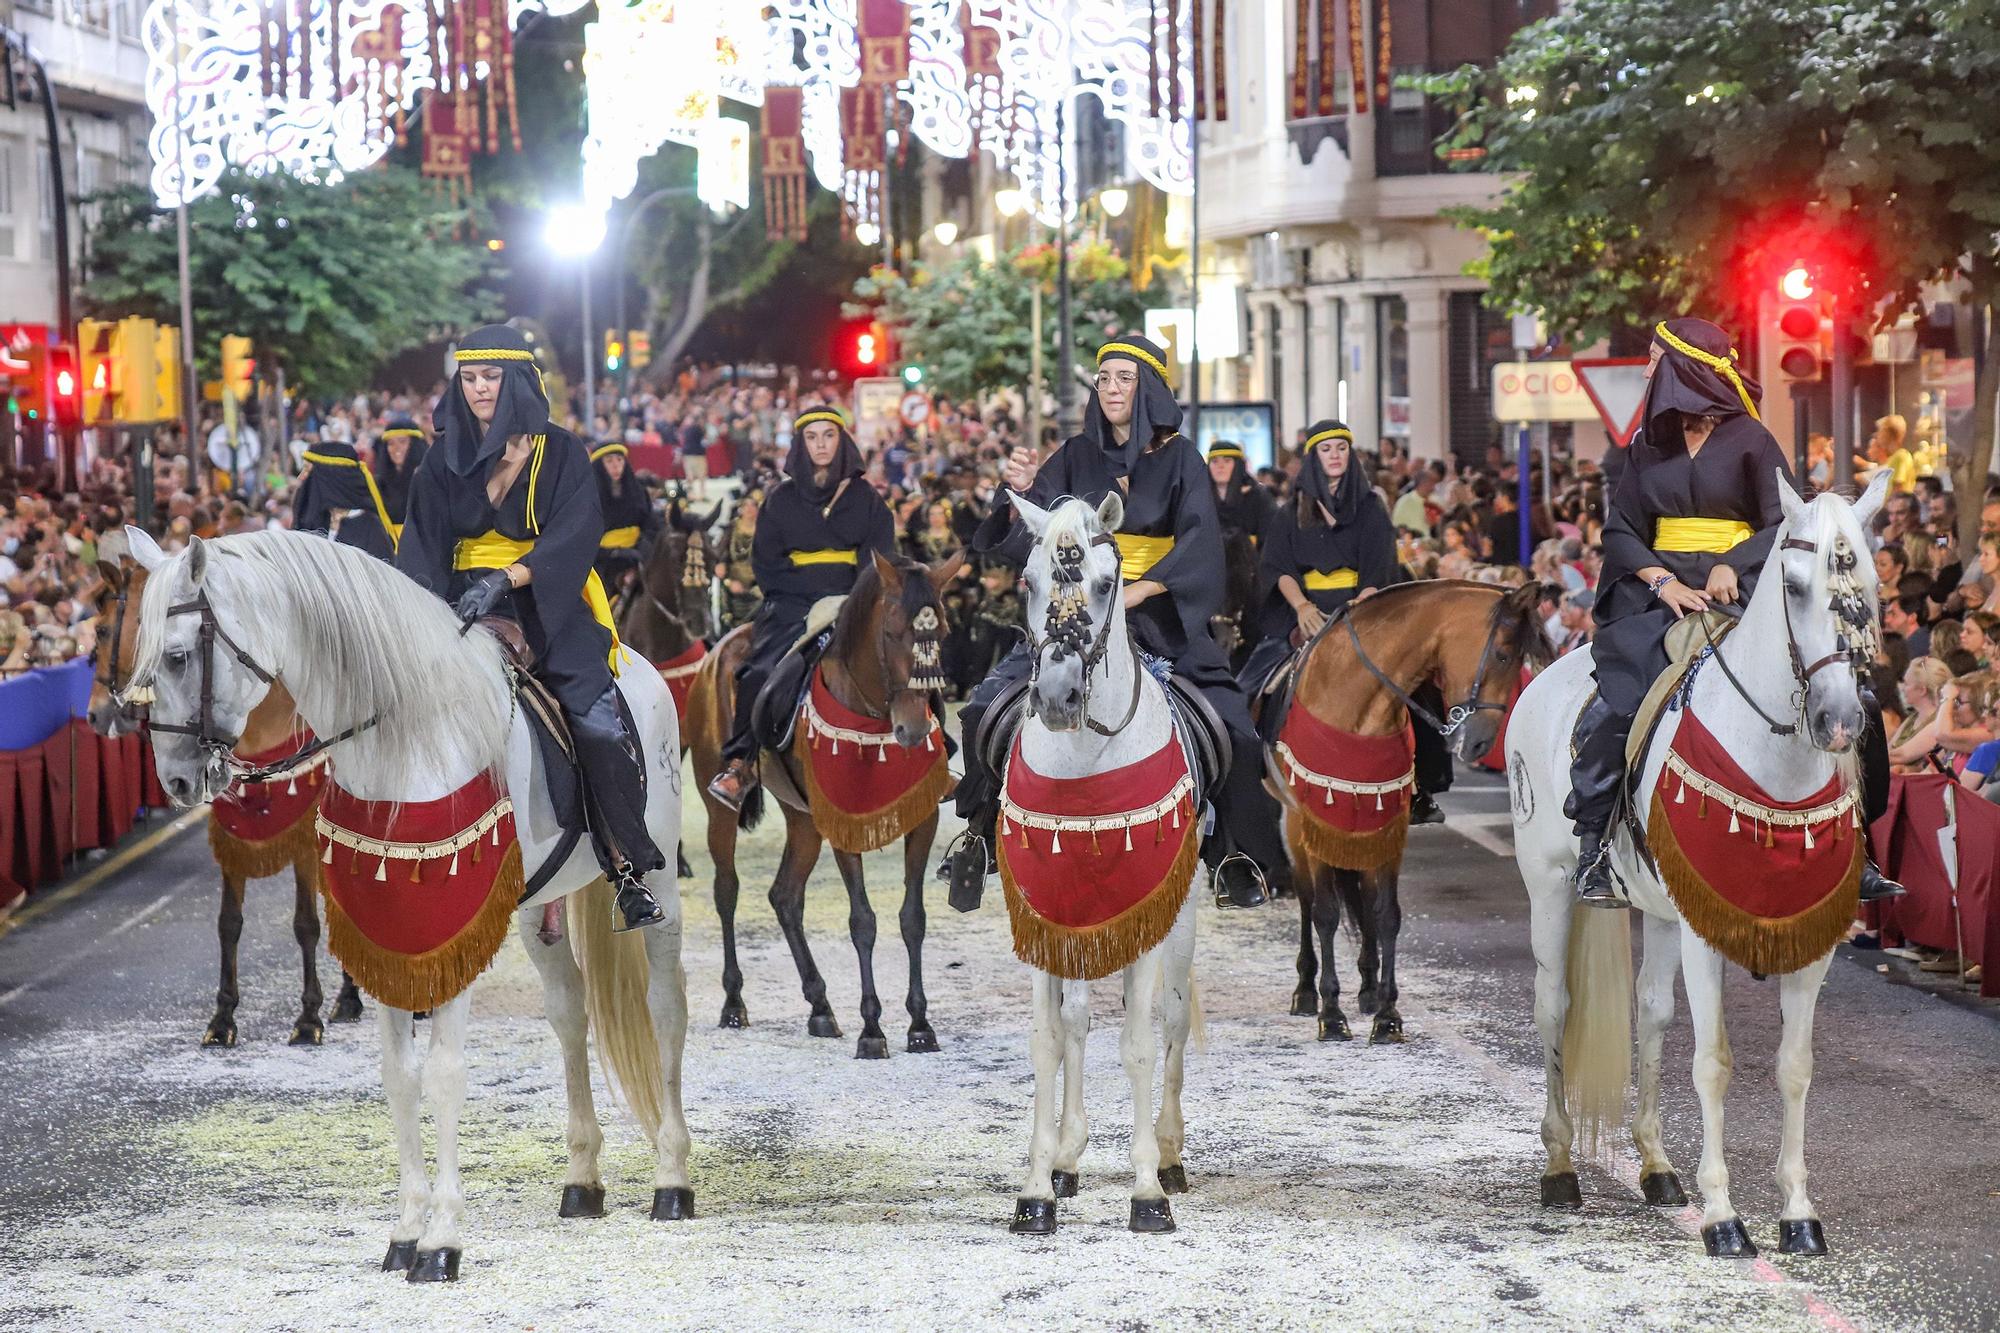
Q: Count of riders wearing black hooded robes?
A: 9